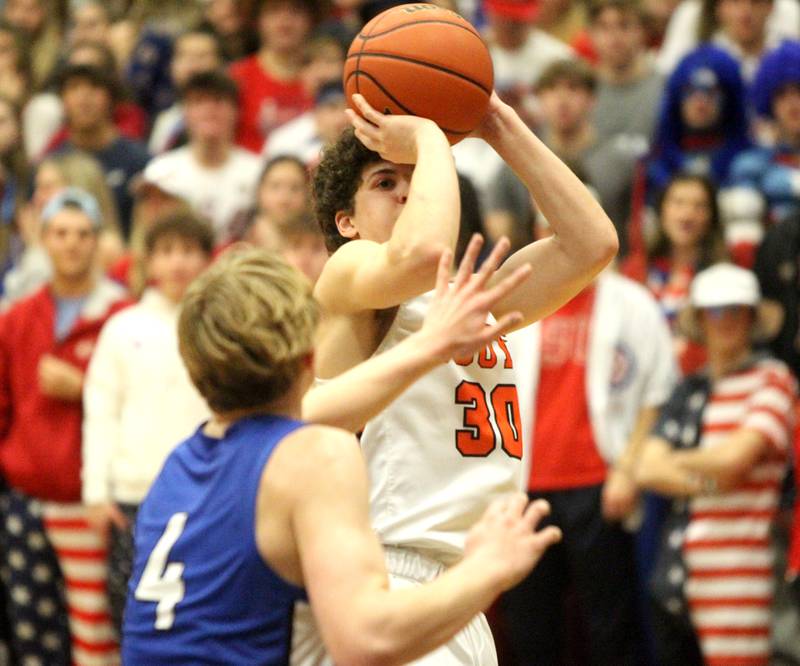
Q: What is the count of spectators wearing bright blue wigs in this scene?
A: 2